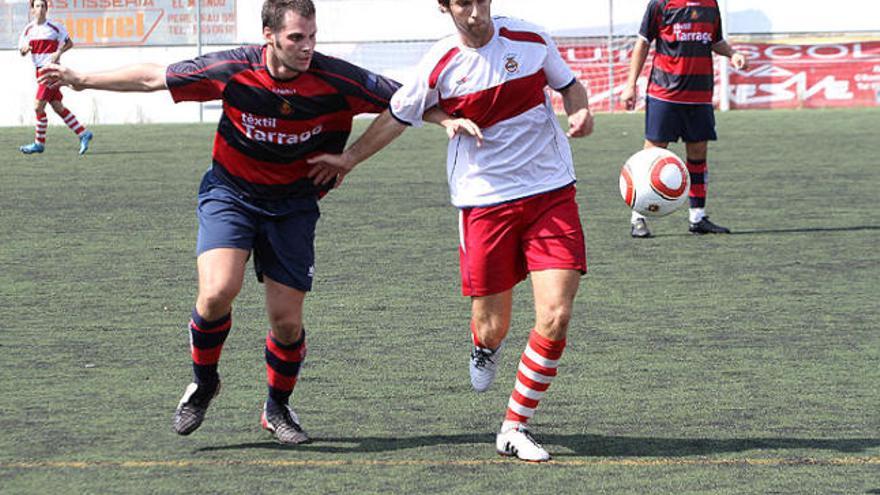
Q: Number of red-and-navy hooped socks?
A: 3